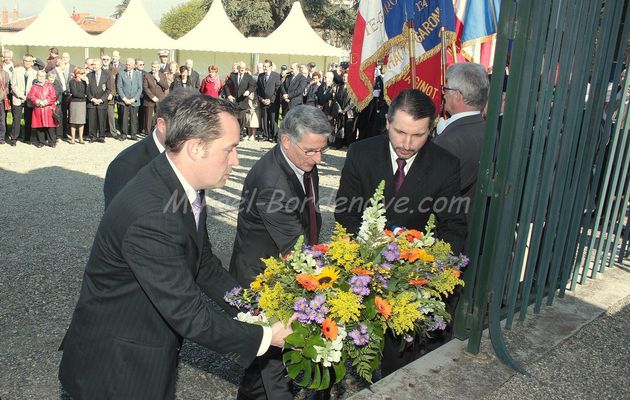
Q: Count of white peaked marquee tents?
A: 4